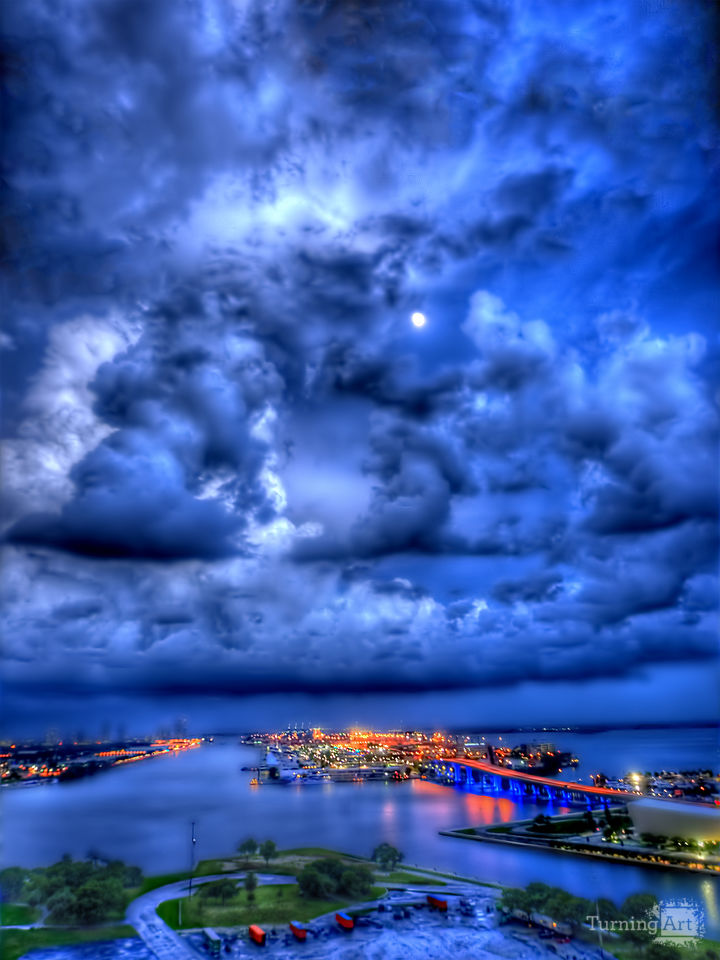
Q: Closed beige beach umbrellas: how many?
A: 0